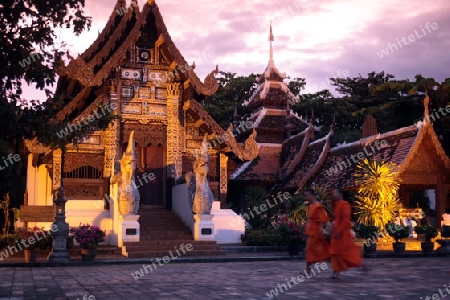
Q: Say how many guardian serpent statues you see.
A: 2